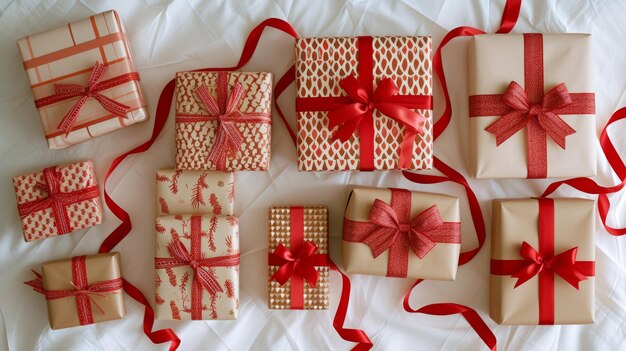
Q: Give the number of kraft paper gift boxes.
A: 4